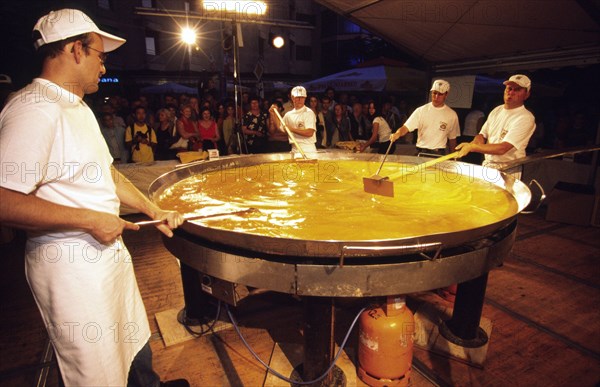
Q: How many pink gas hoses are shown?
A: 0